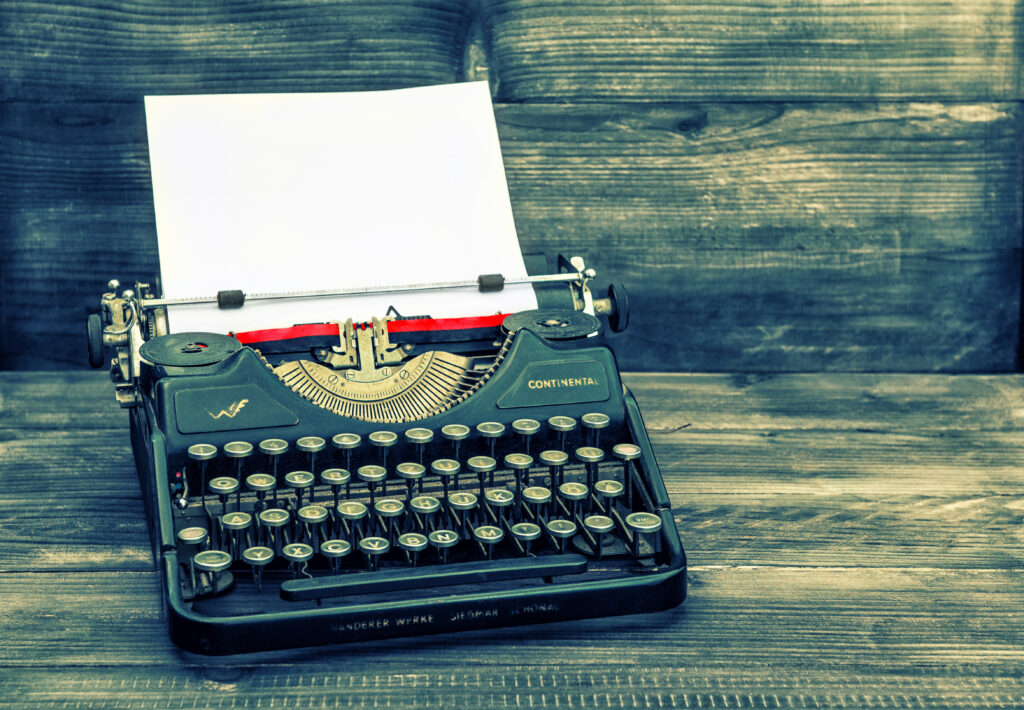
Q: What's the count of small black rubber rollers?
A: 2